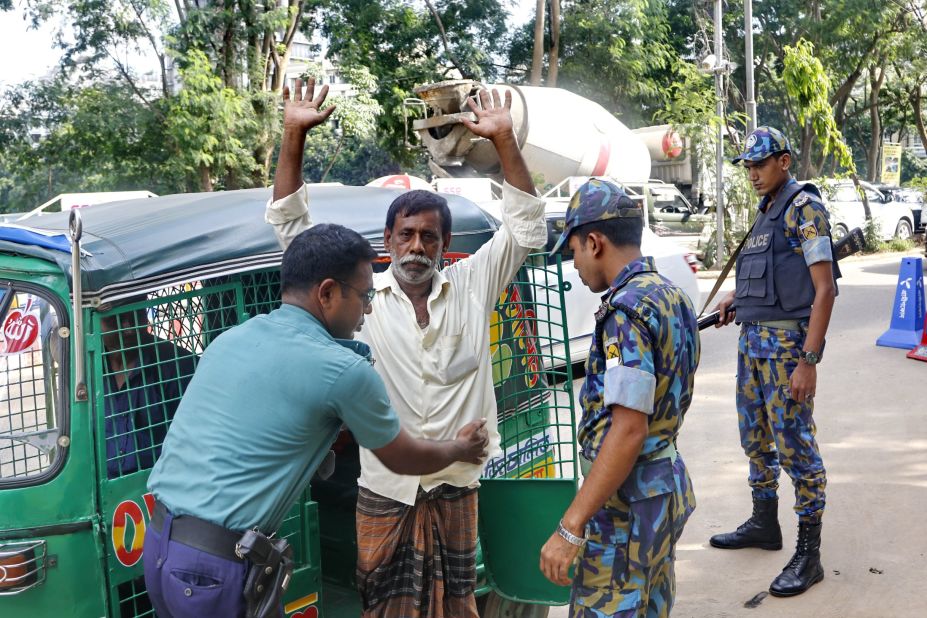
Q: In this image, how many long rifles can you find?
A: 1